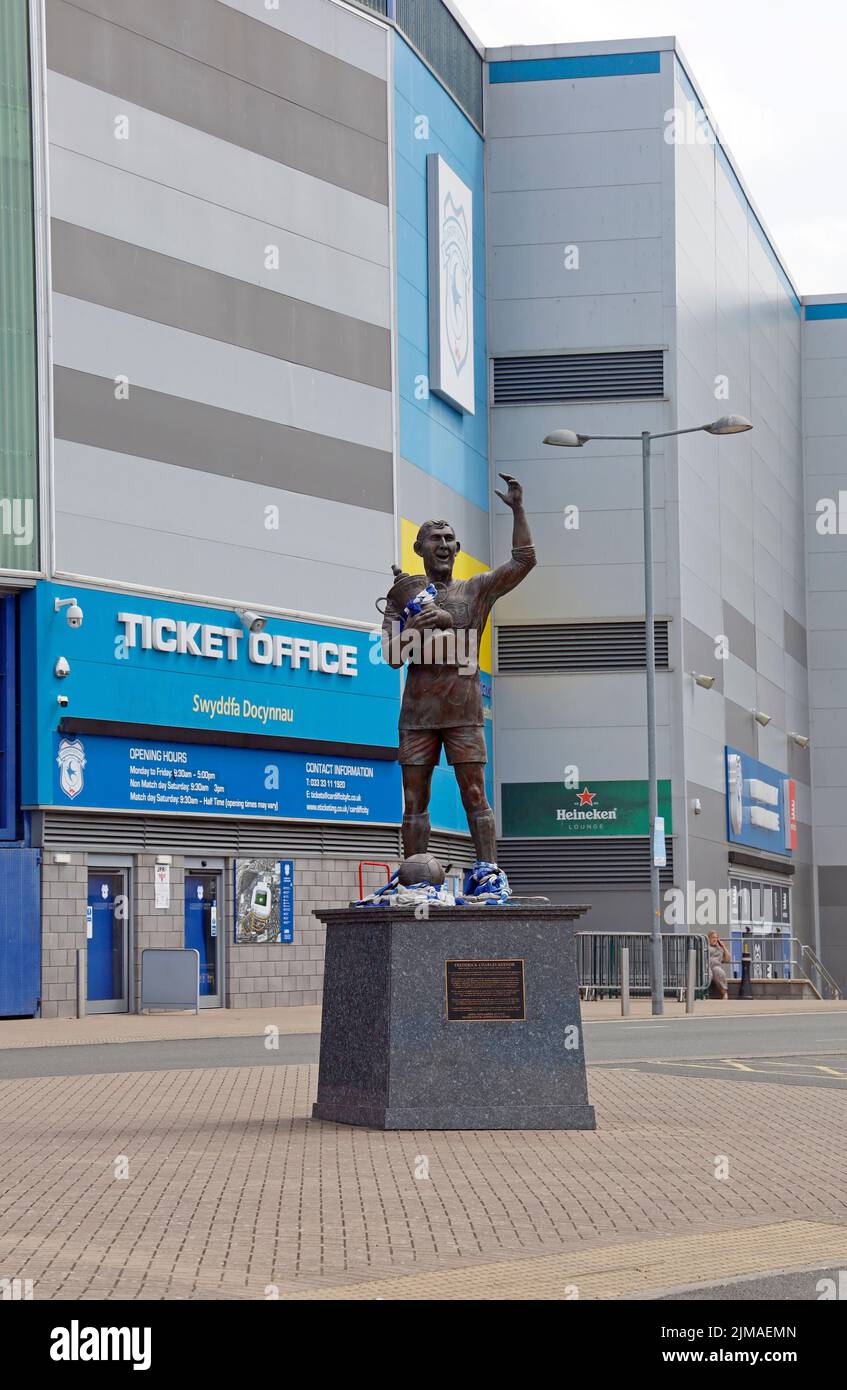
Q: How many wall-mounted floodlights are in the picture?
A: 3